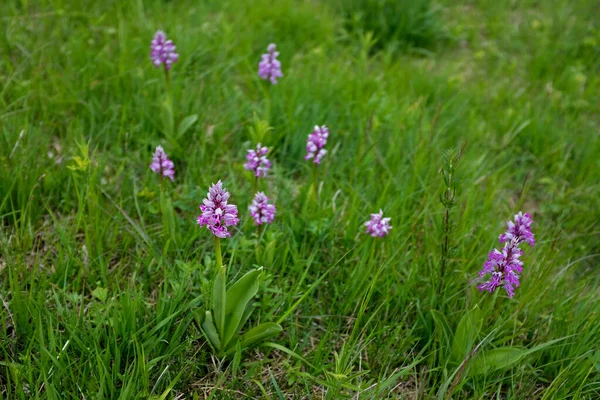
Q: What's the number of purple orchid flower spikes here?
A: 10